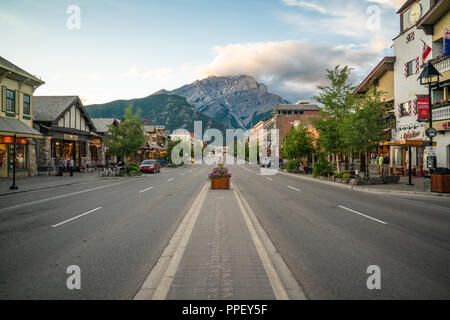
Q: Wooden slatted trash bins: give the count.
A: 1